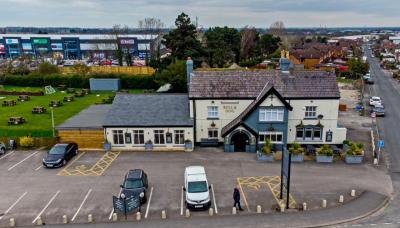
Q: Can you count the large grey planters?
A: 4